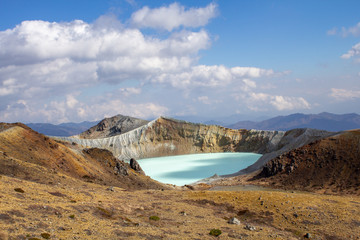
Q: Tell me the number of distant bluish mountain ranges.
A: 2